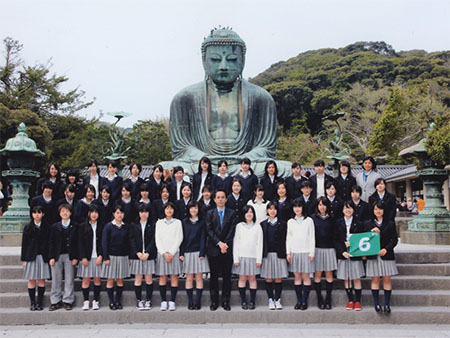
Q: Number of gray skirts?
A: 12